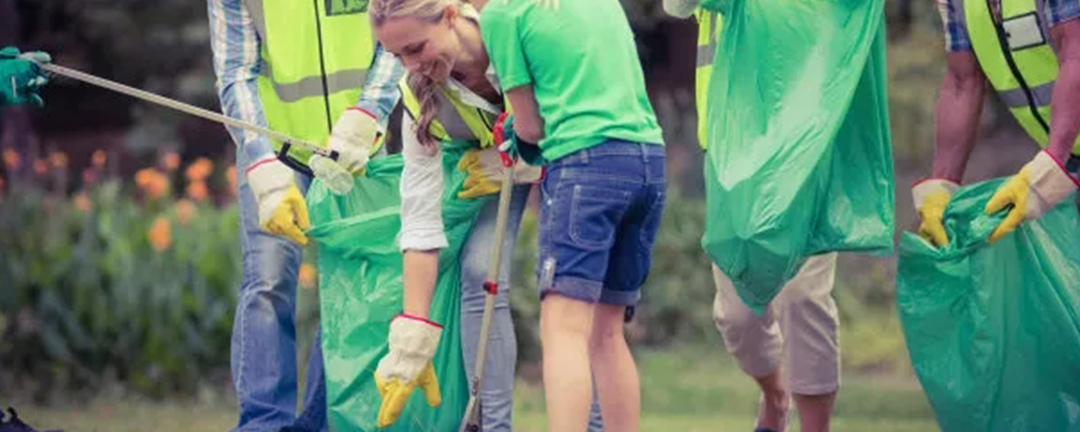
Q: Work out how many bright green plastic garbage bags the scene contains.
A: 3